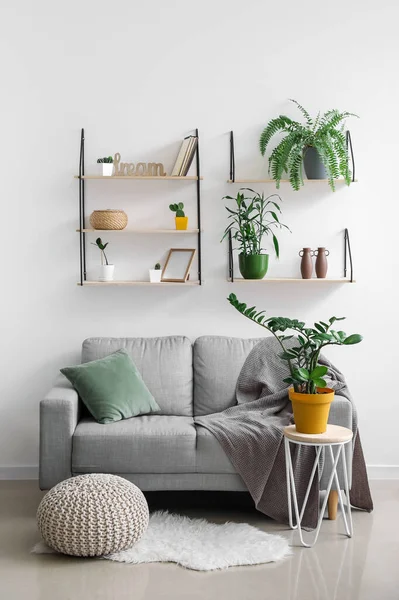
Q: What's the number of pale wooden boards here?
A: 5